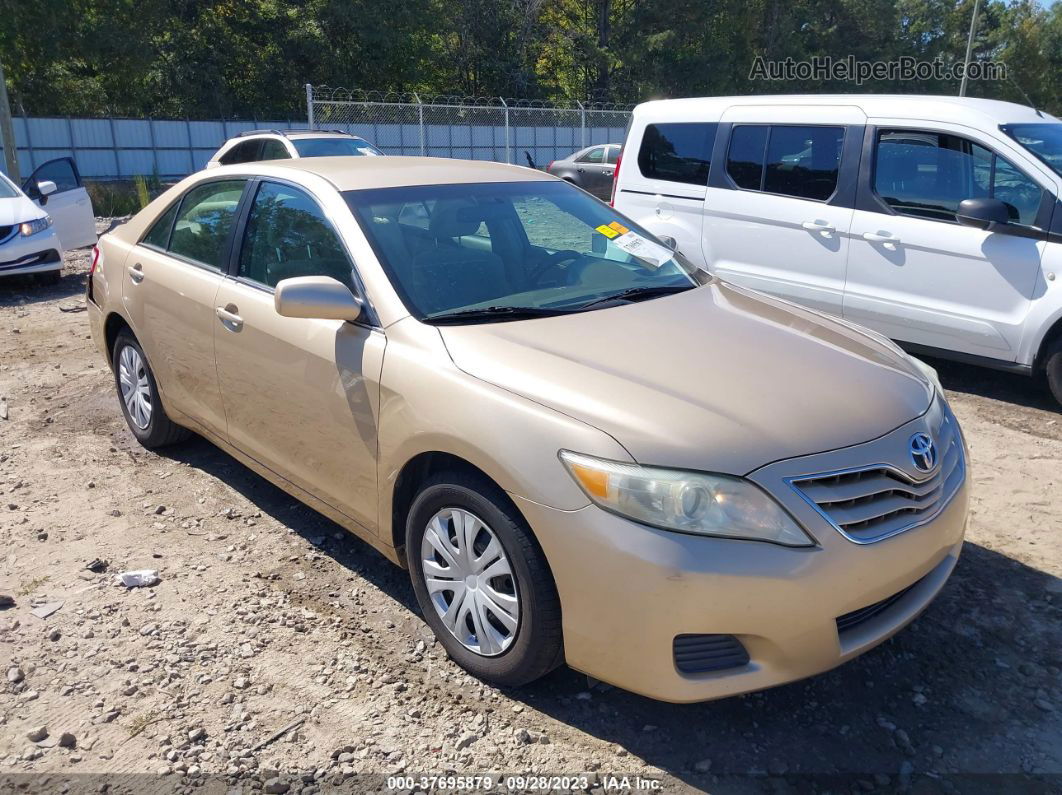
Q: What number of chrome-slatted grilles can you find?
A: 1